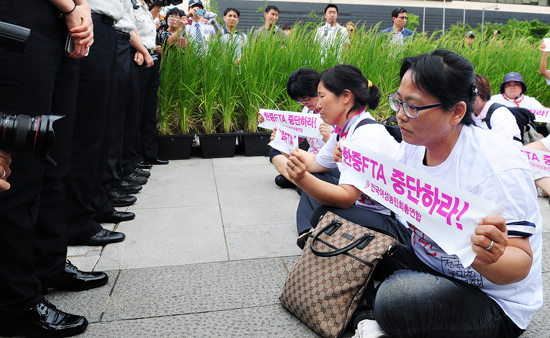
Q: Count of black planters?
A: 3